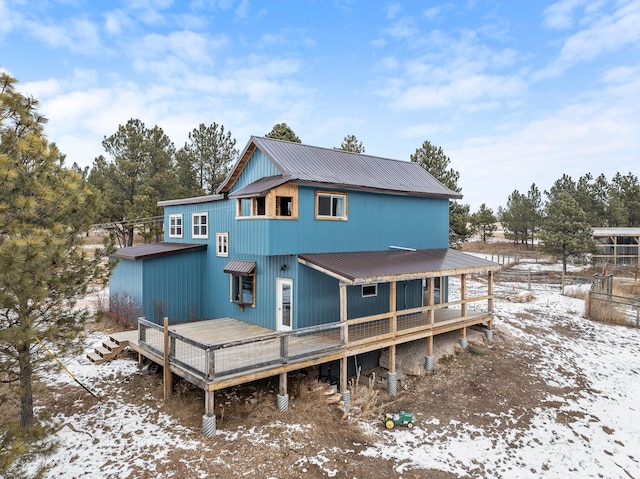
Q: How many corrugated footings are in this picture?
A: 7